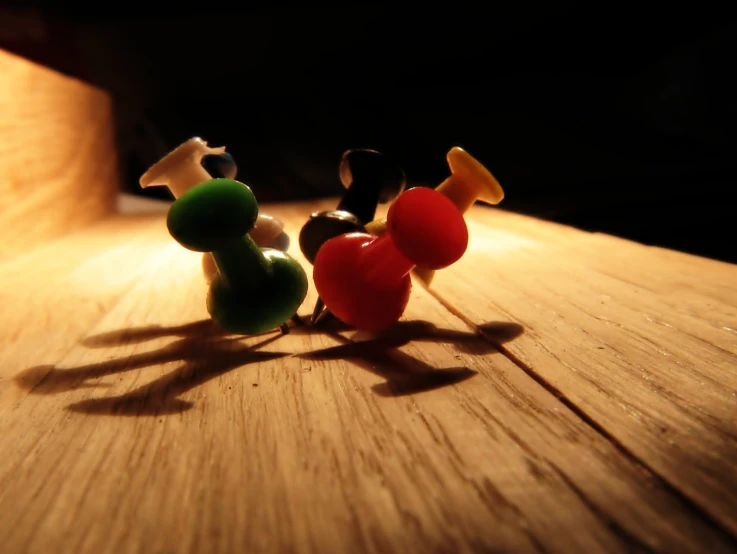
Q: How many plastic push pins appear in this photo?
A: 6